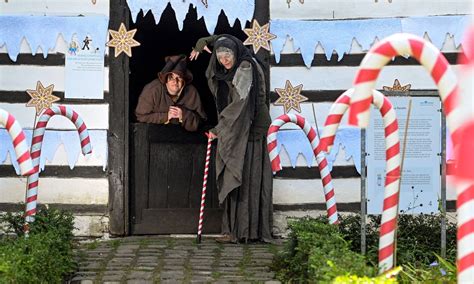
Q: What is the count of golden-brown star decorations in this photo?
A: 5